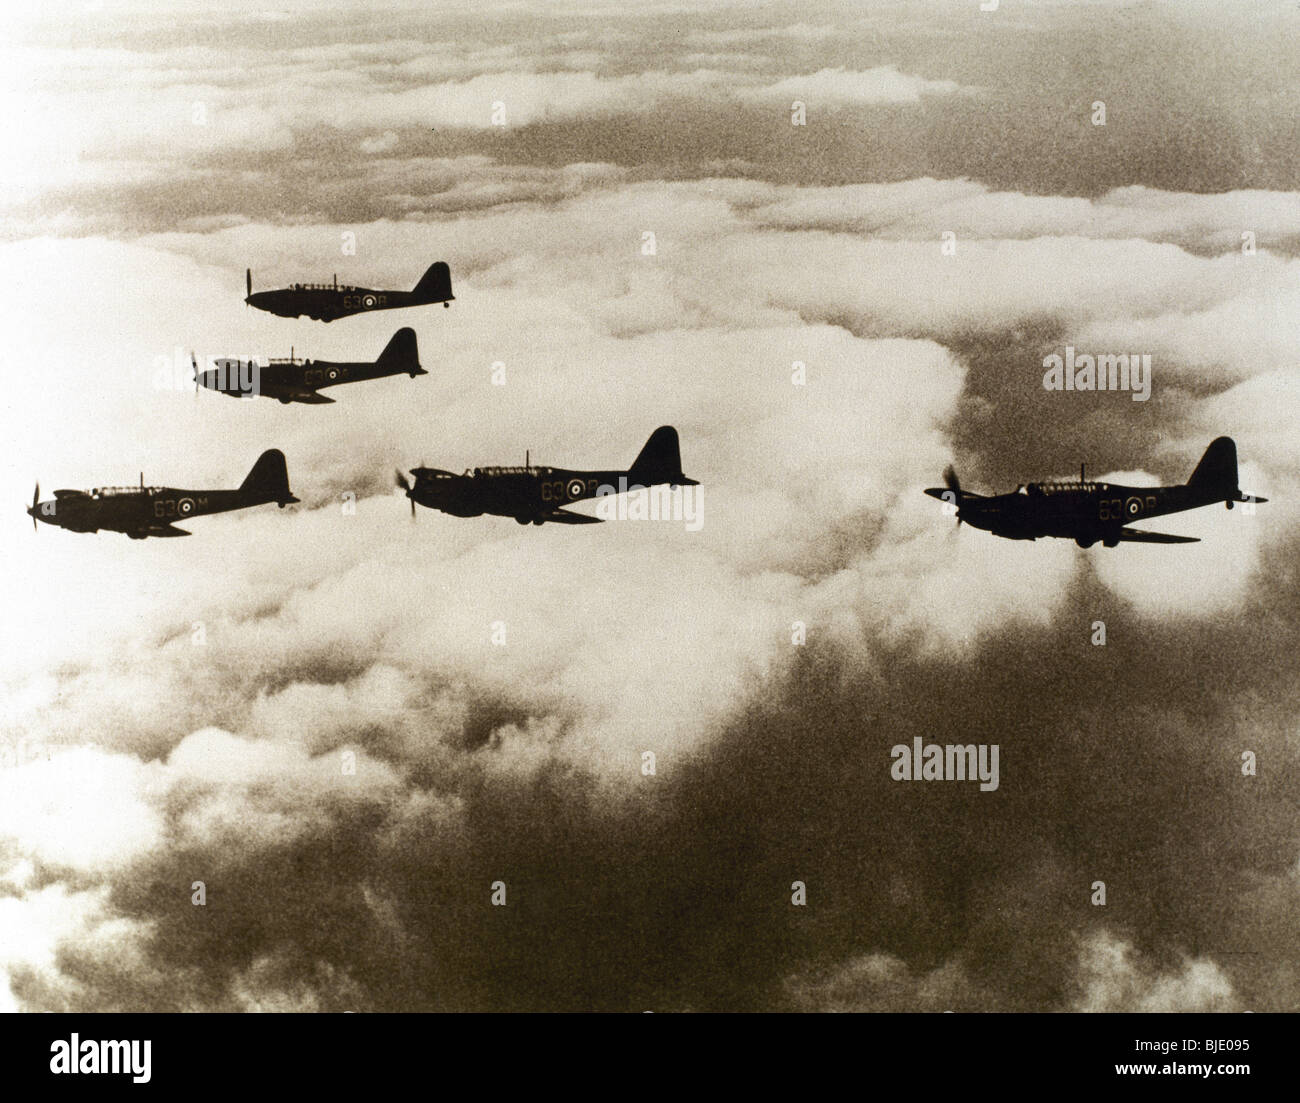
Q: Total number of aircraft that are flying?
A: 5